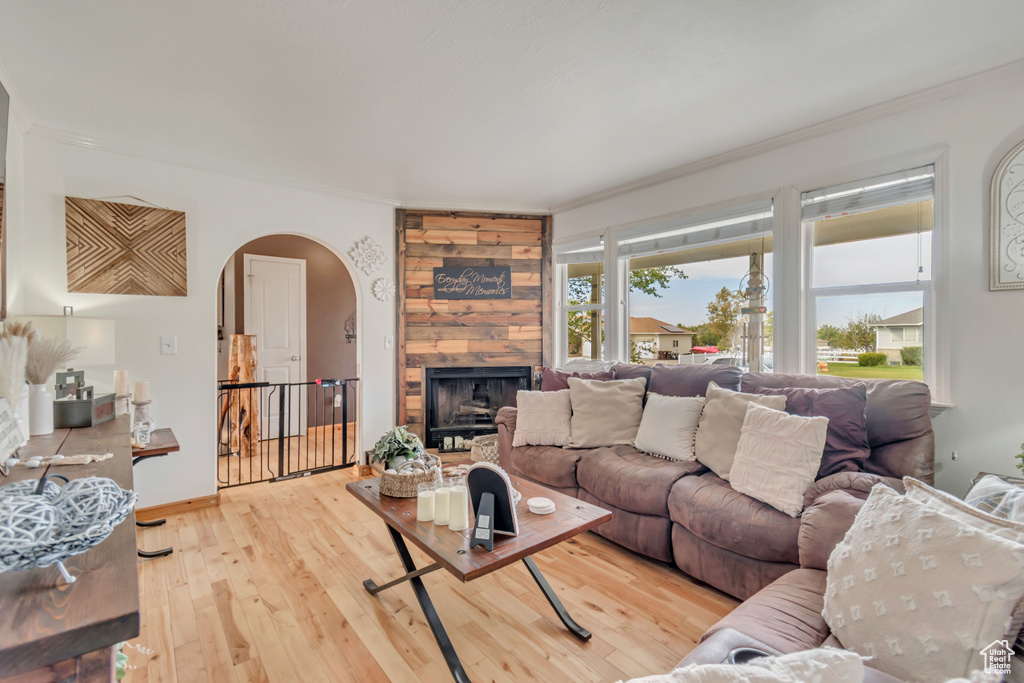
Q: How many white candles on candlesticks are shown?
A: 2